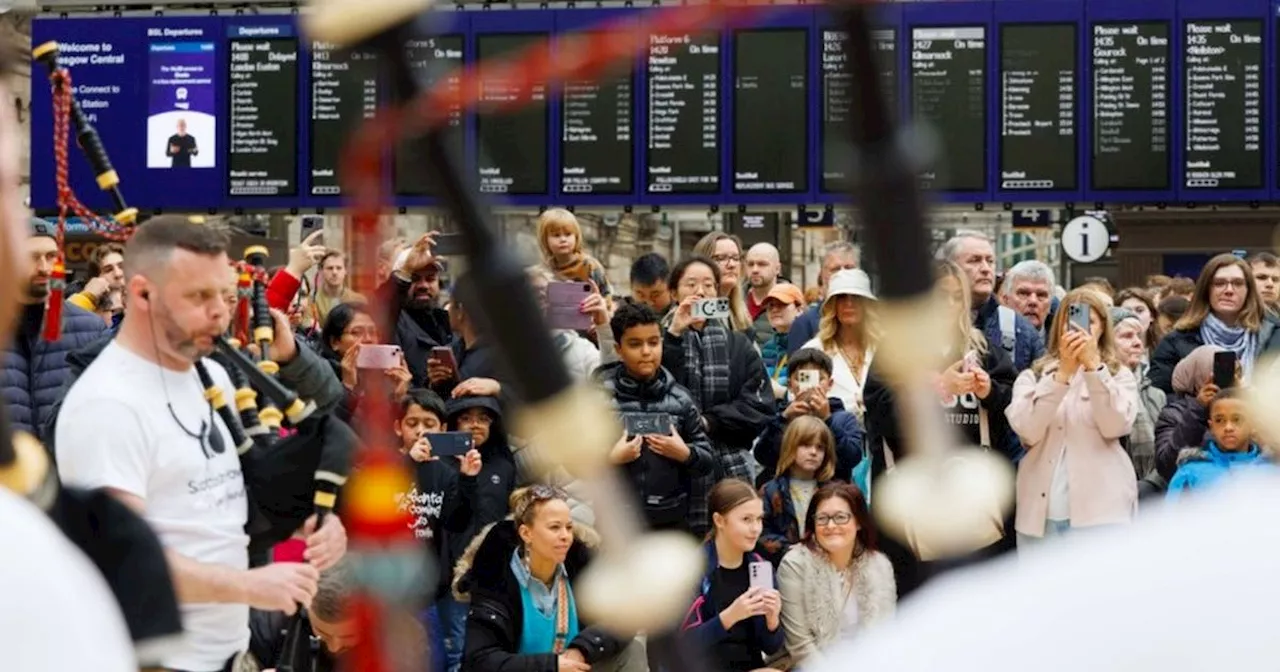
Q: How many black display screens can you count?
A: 12